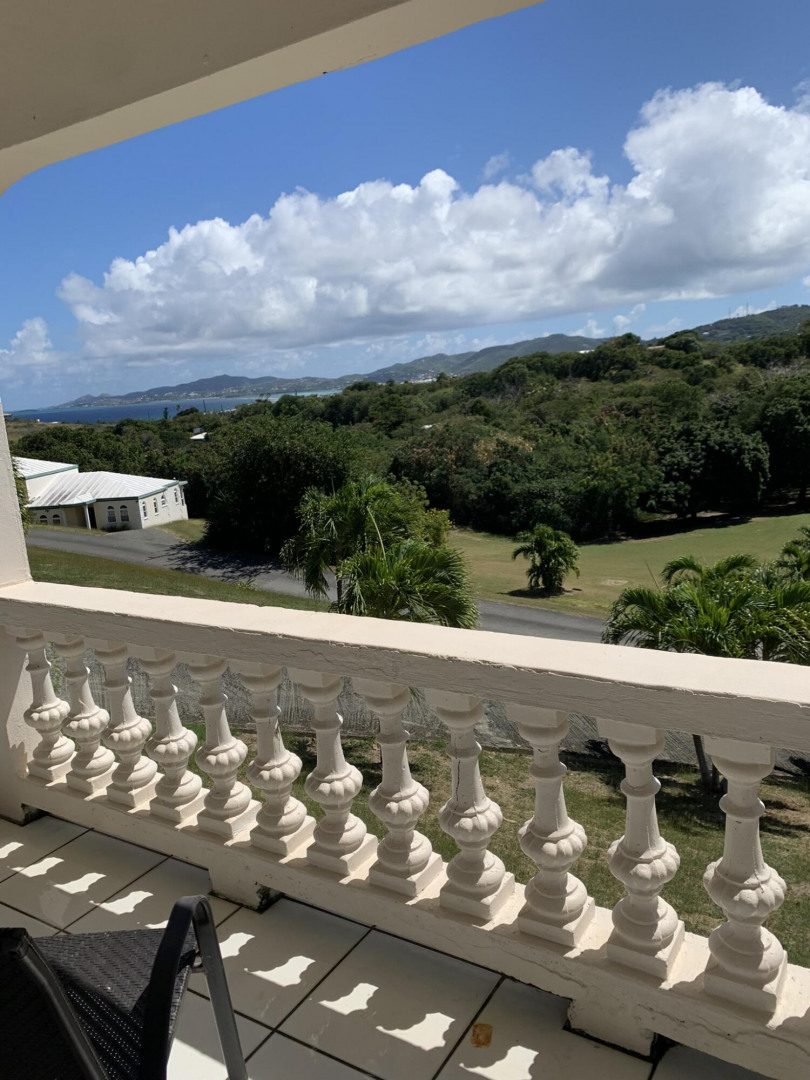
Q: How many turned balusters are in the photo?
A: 12